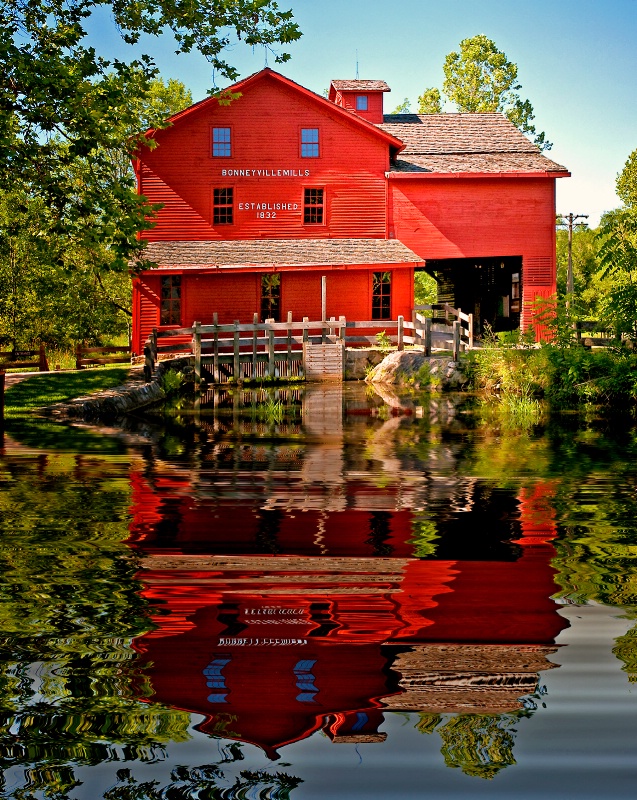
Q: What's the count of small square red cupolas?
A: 1